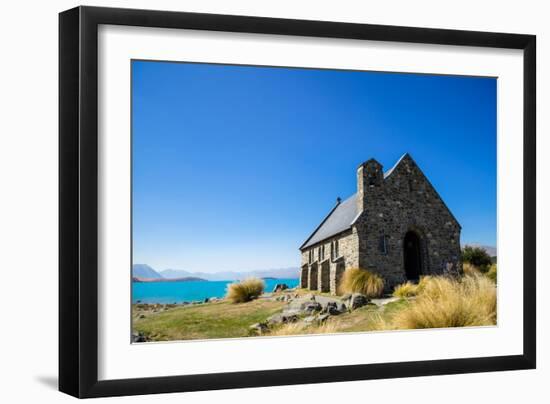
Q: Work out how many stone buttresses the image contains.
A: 4